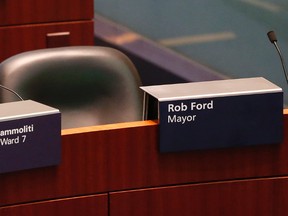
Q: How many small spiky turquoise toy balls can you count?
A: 0